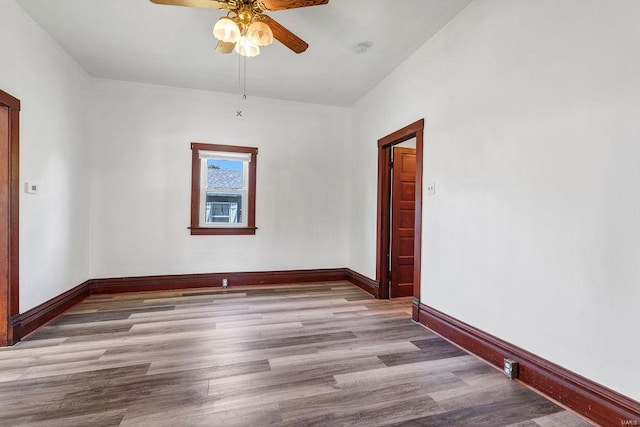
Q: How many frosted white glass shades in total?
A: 3